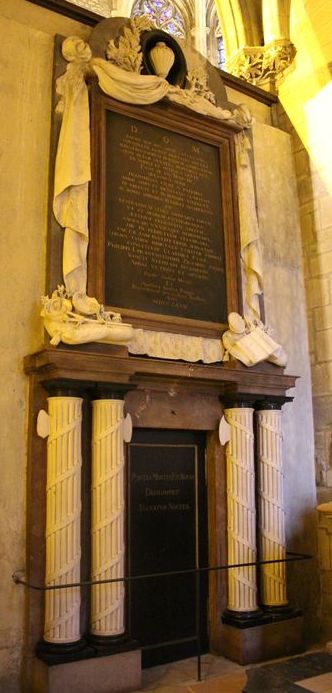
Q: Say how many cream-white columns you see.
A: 4